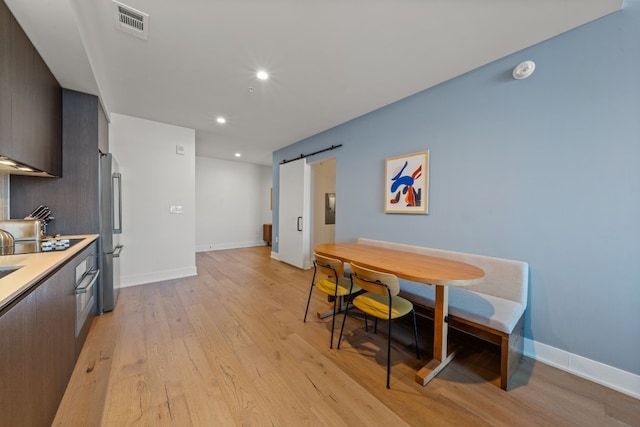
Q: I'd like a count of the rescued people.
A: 0